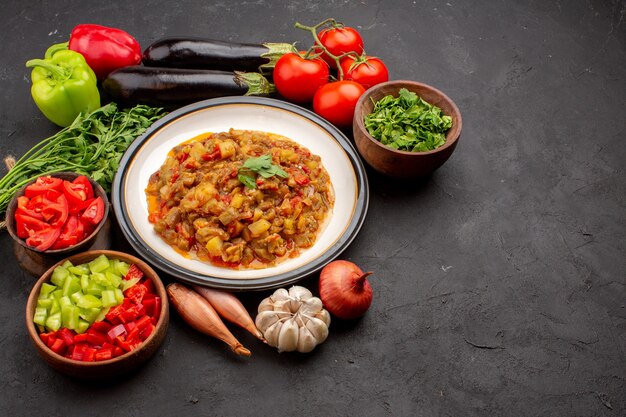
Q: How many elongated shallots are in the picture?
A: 2